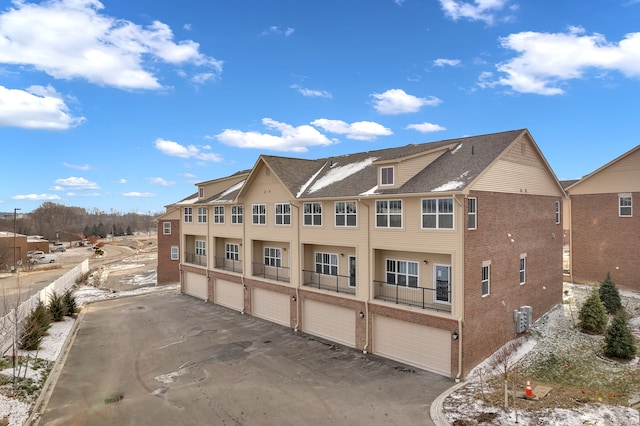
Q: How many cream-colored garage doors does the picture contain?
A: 5